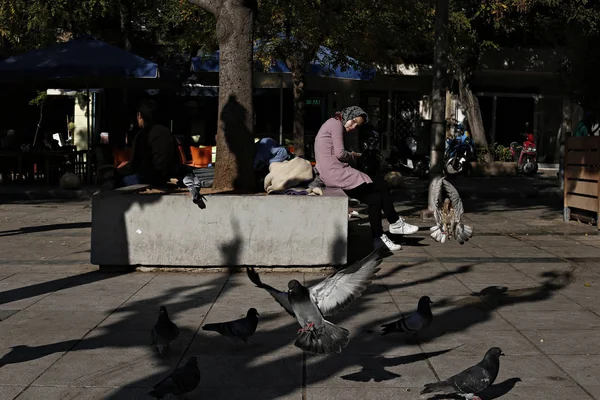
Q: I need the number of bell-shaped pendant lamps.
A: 0